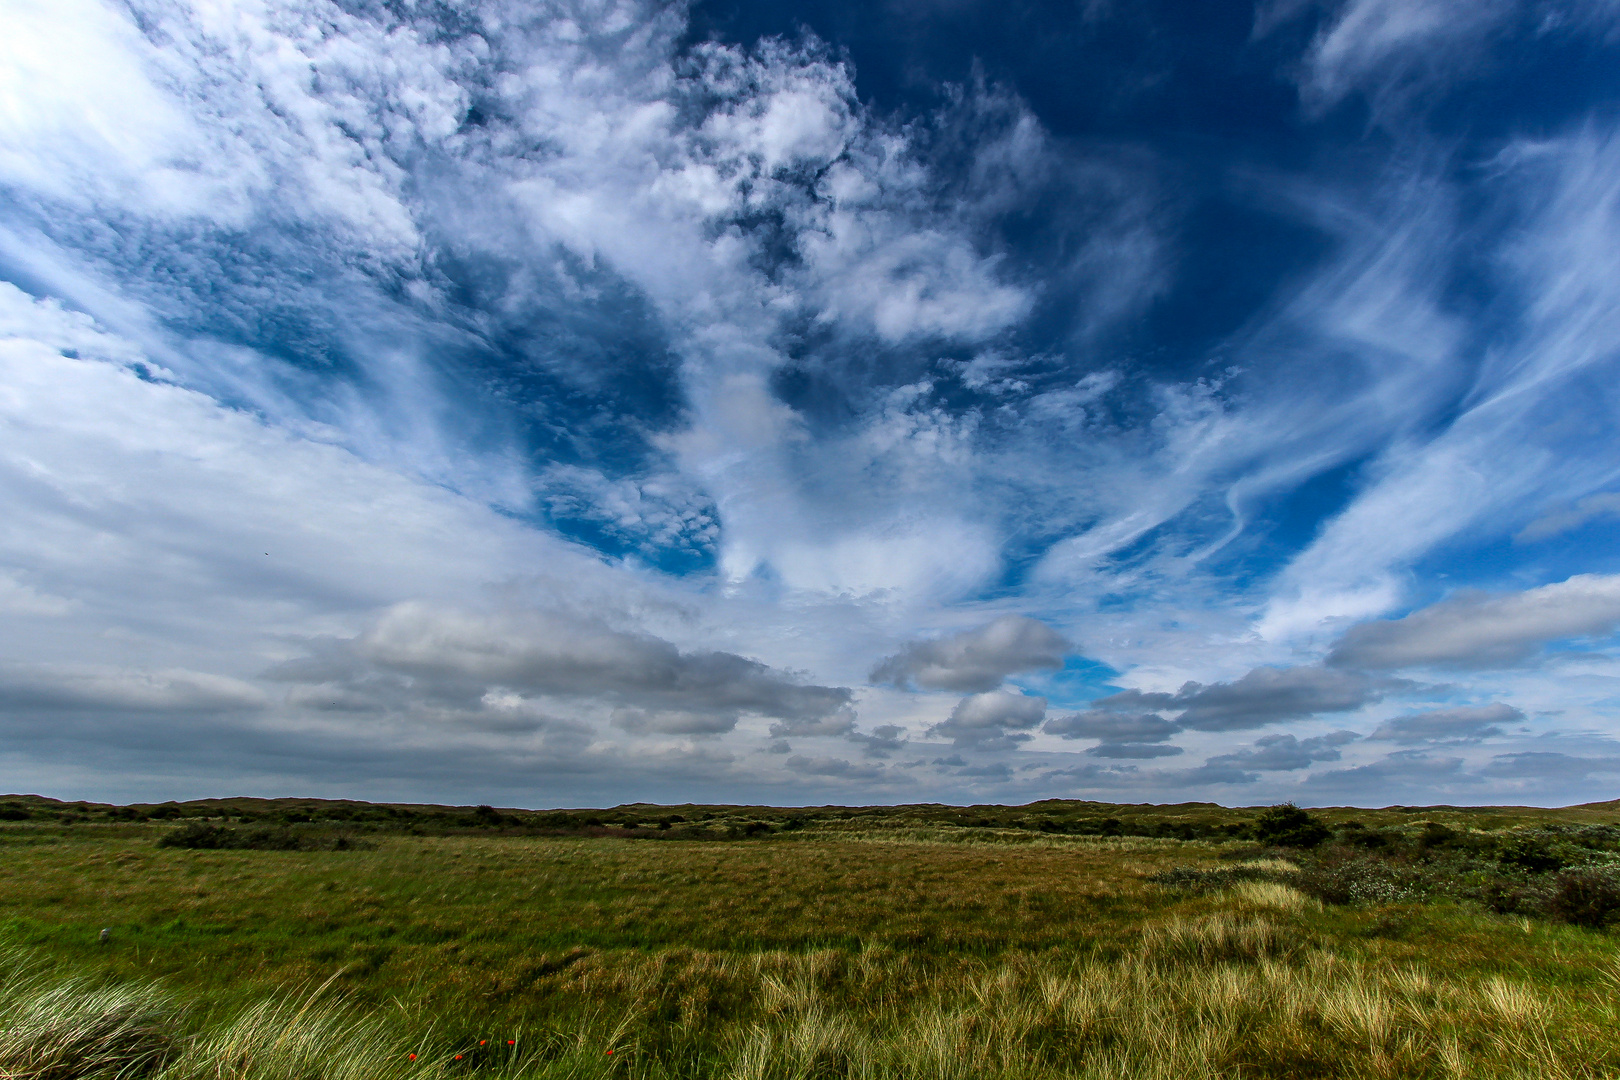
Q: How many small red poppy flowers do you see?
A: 5